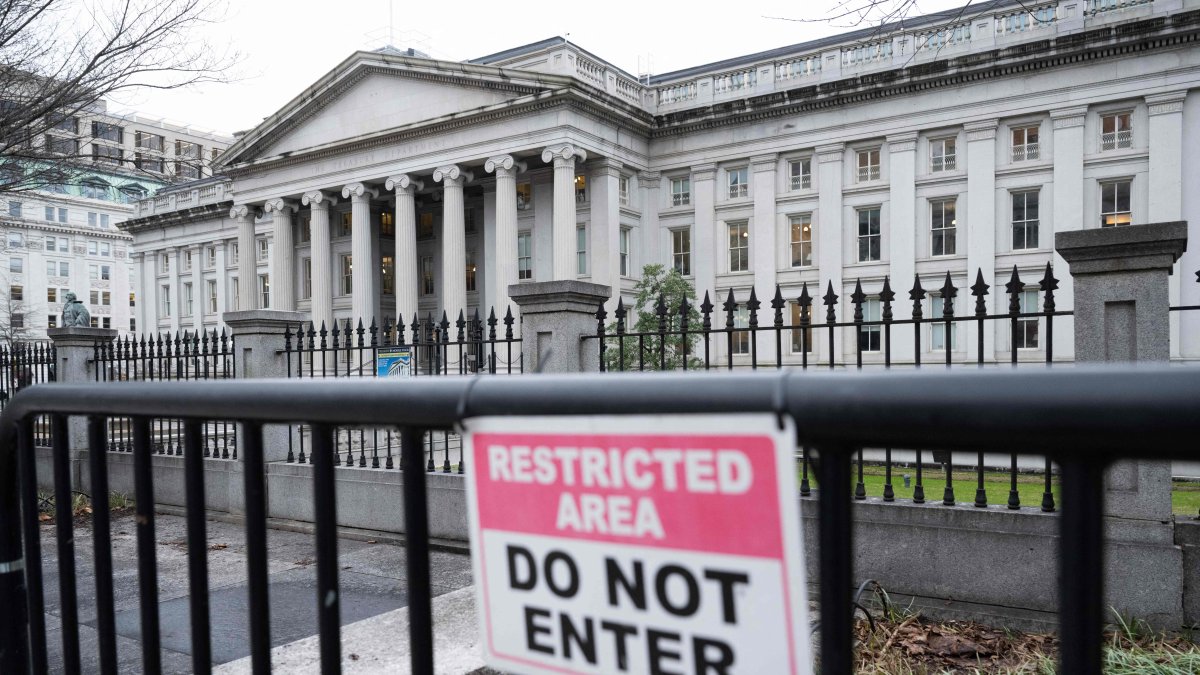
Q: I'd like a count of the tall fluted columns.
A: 8